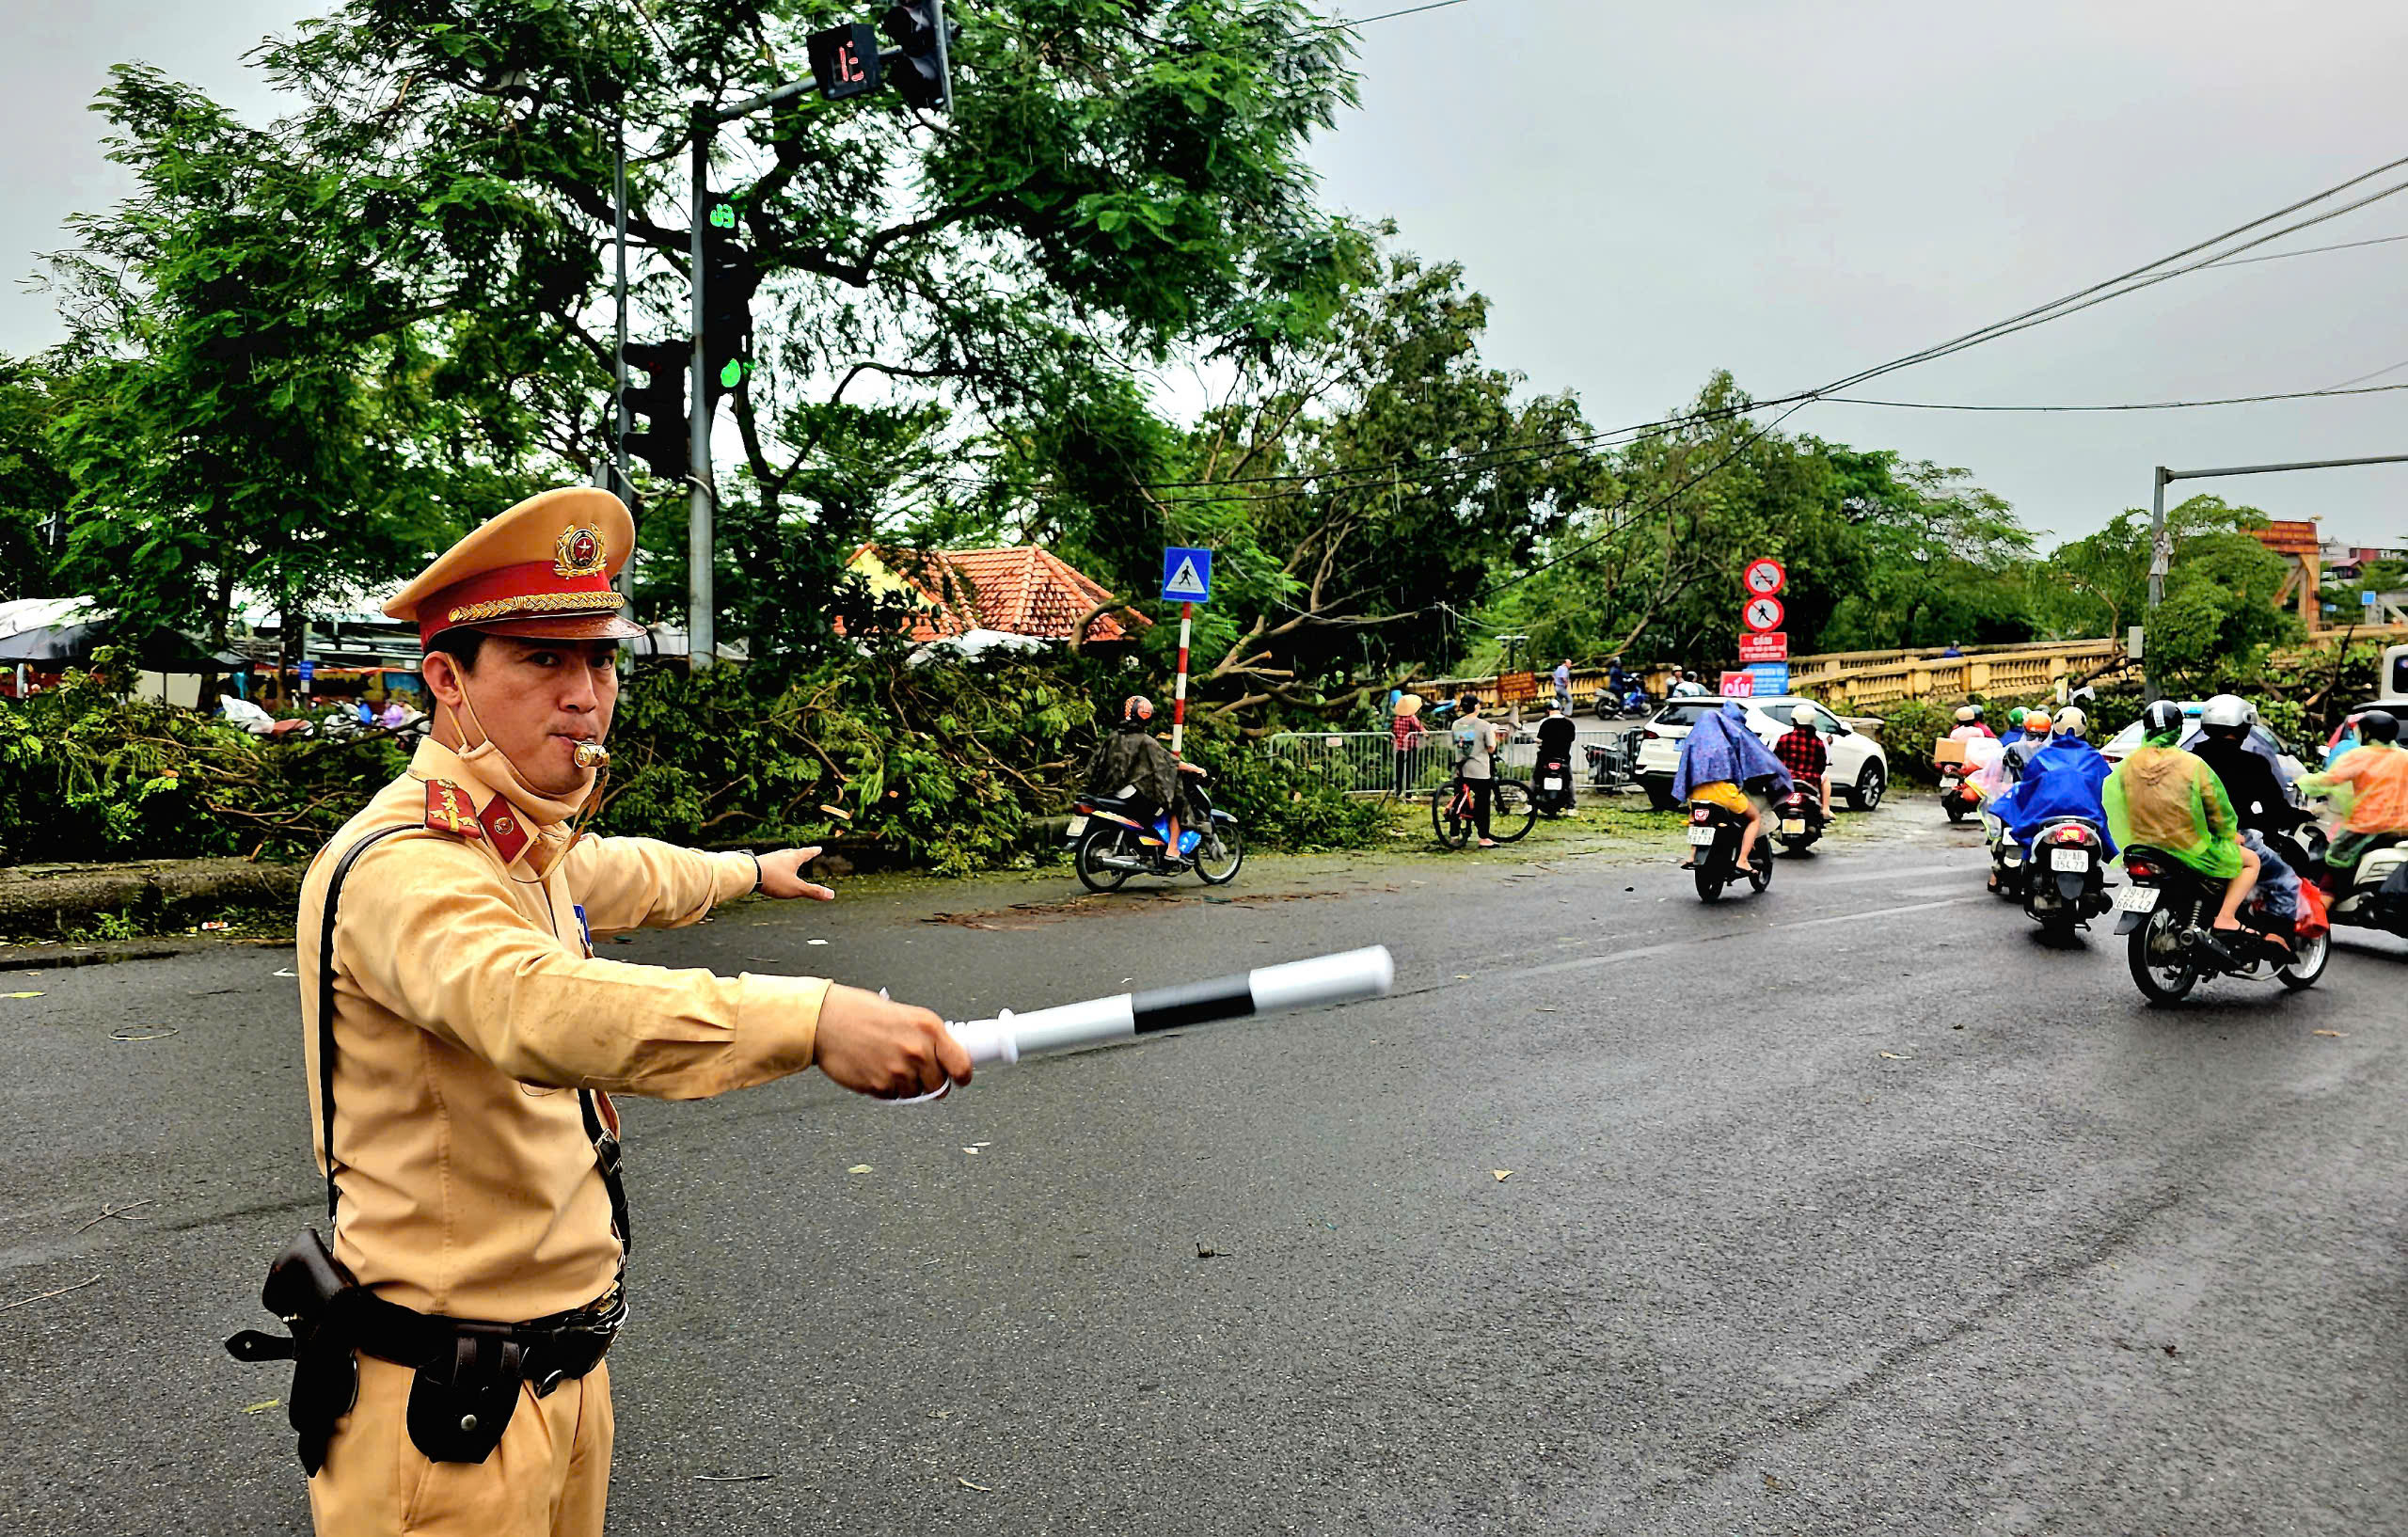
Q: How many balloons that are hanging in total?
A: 0